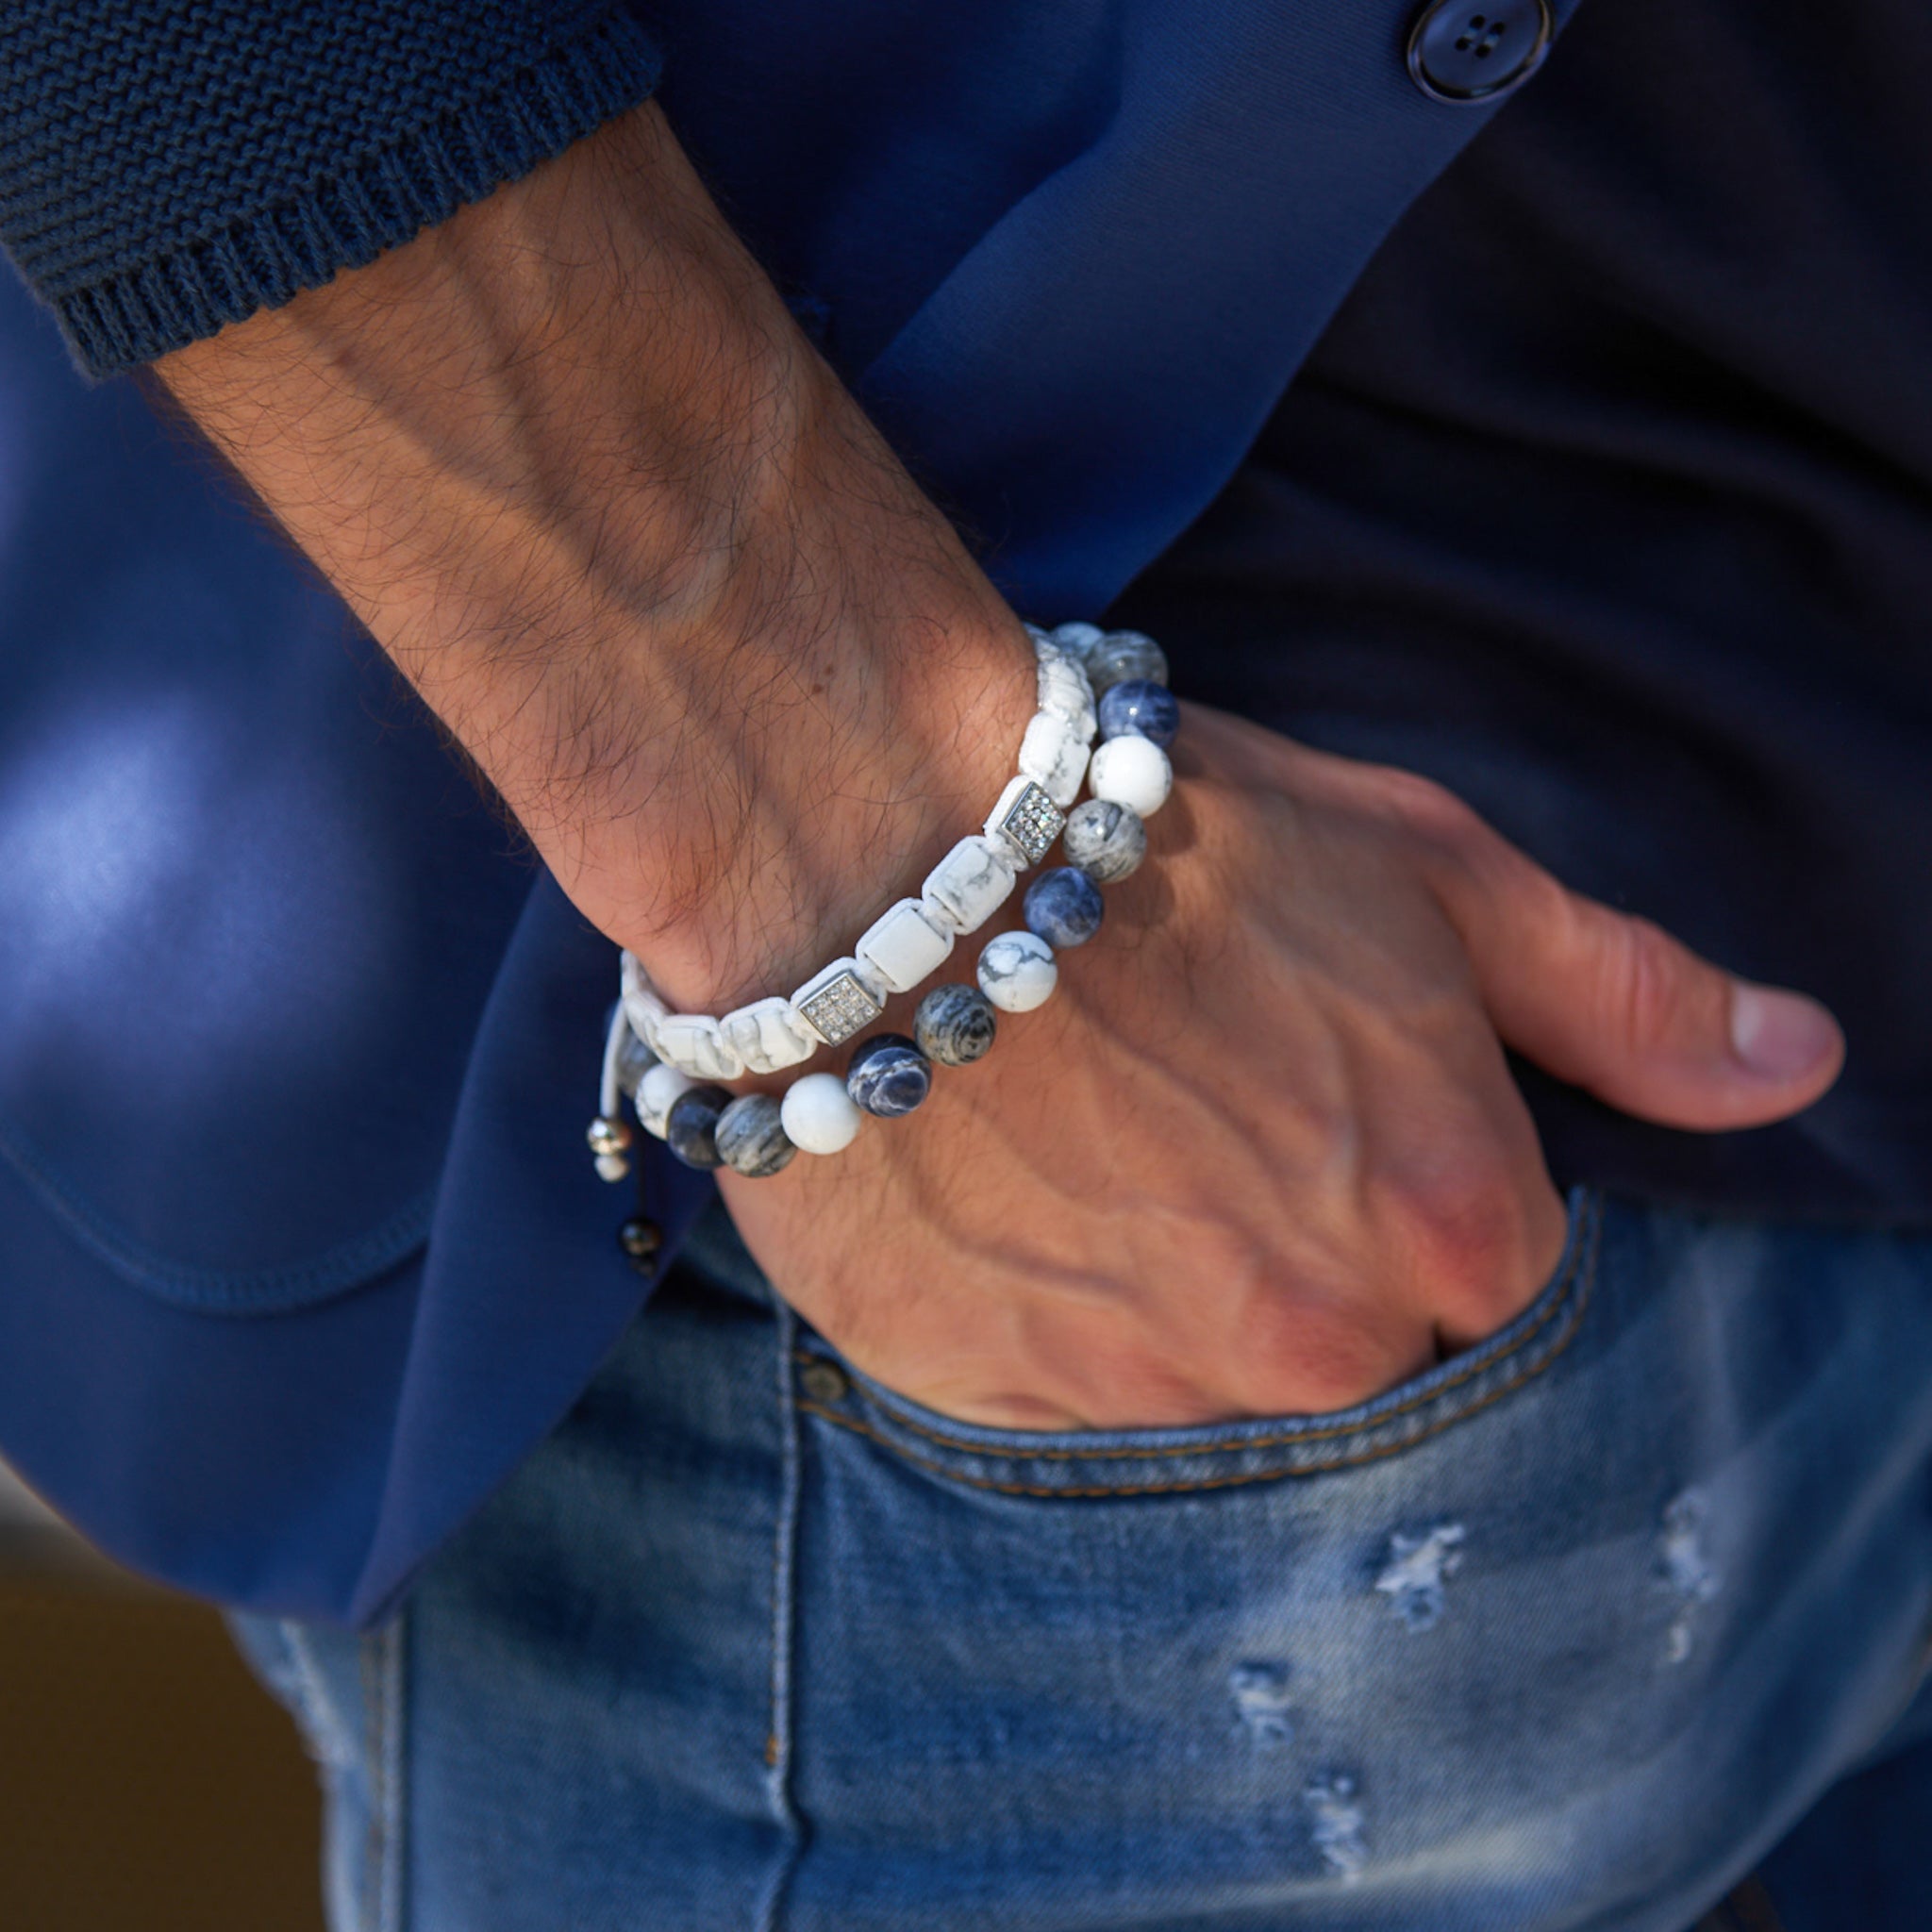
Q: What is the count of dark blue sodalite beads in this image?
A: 4